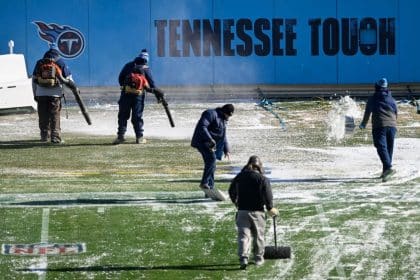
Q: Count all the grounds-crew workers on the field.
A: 5